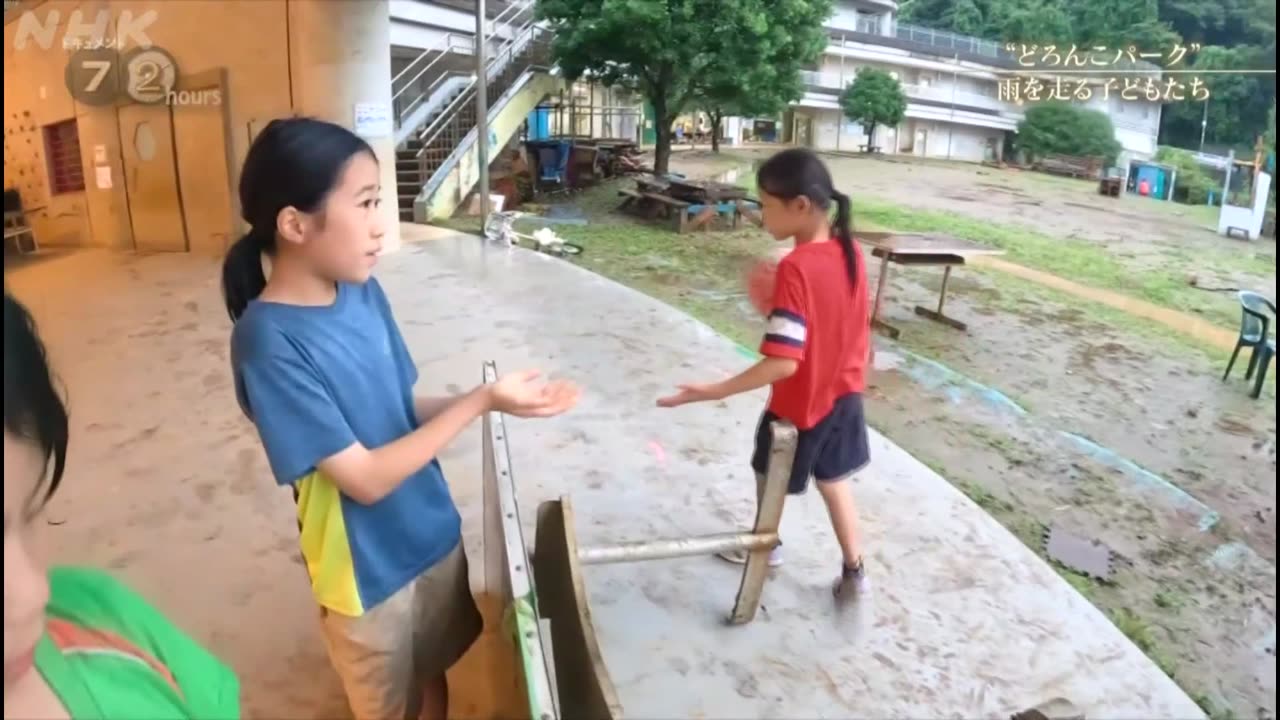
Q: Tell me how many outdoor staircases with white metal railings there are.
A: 1